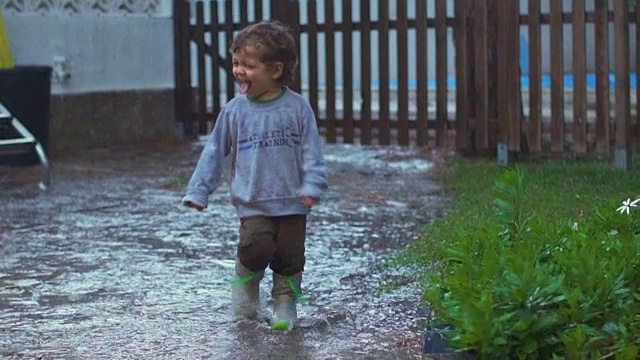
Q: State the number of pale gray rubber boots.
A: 2